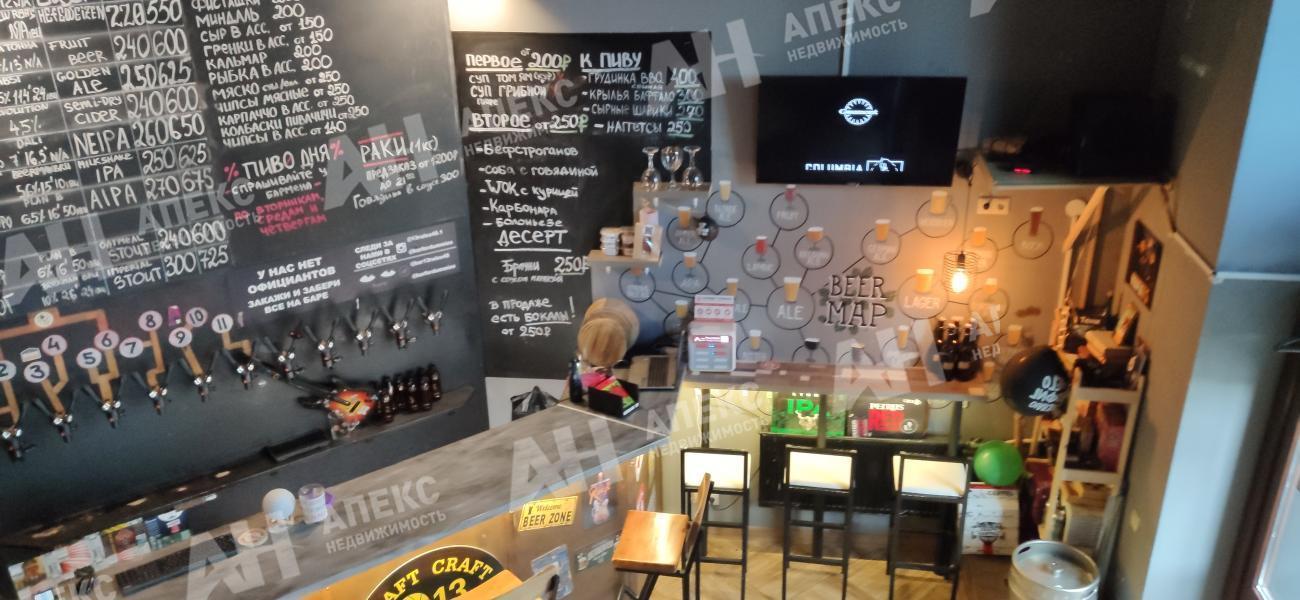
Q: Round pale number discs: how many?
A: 10